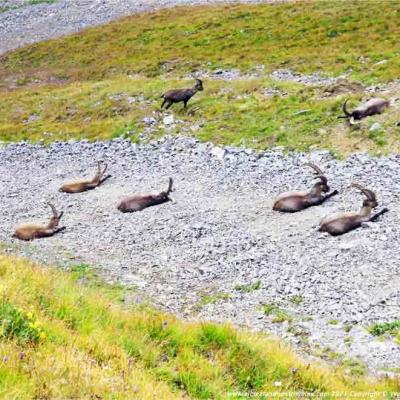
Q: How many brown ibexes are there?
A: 7